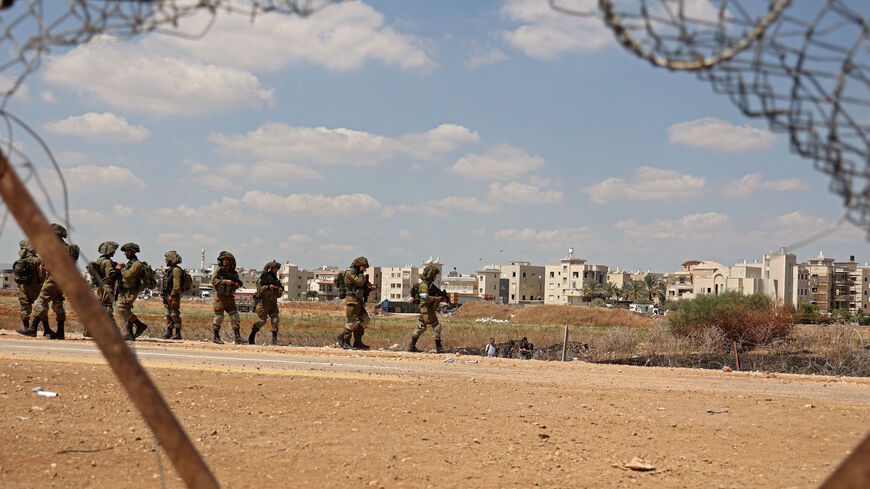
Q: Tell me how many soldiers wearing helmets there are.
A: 9